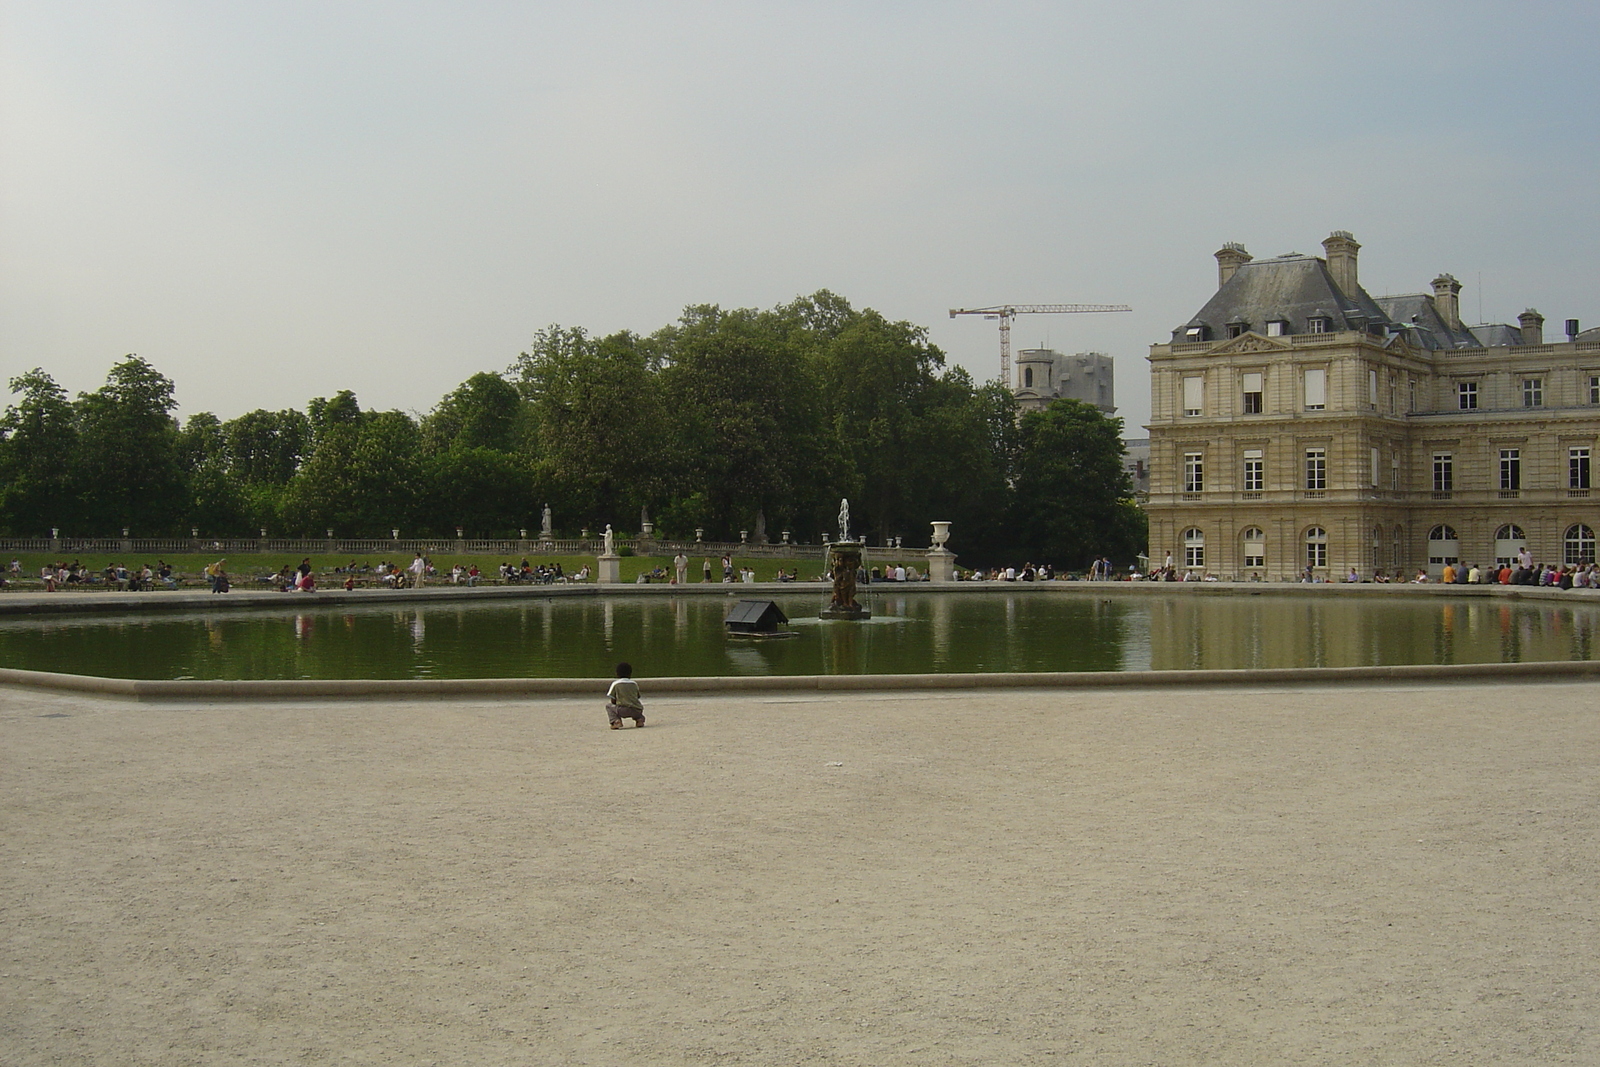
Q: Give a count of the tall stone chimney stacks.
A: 4